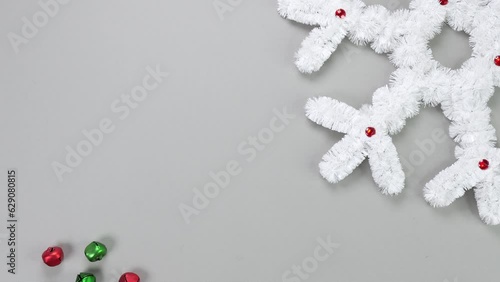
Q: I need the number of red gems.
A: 5